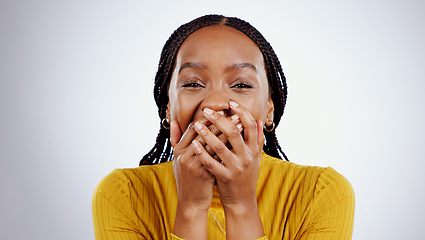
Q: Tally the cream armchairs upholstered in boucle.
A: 0